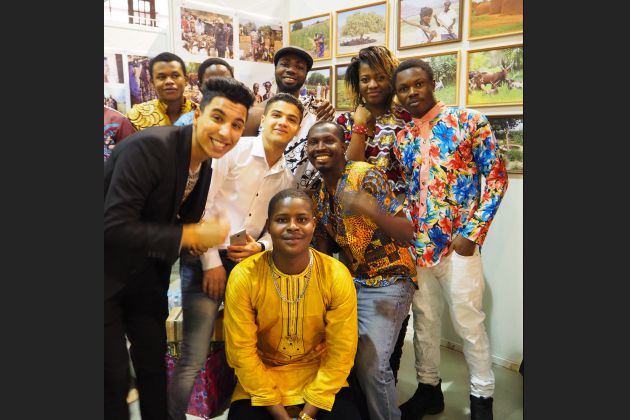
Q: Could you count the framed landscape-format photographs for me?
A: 9